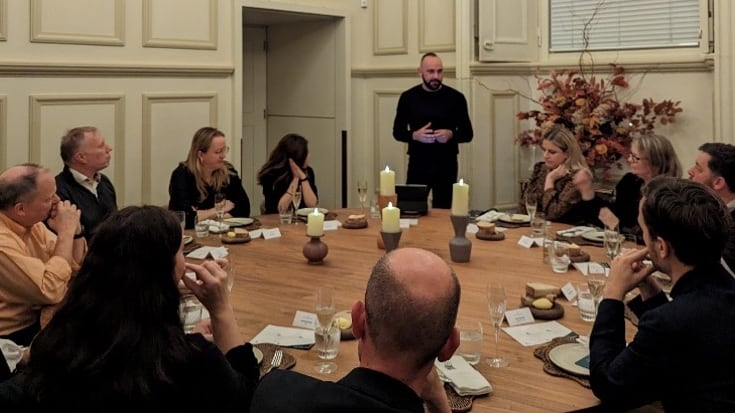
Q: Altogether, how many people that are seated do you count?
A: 10